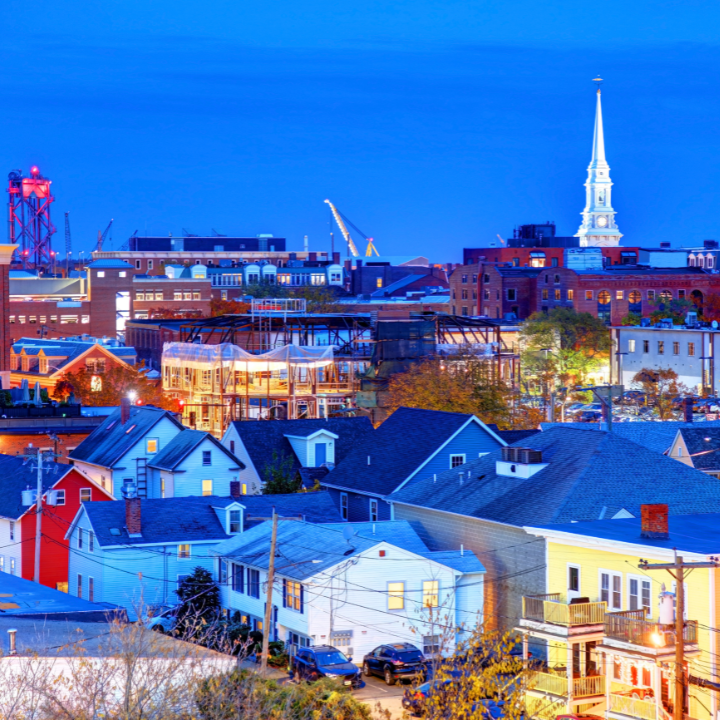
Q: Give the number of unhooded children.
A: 0